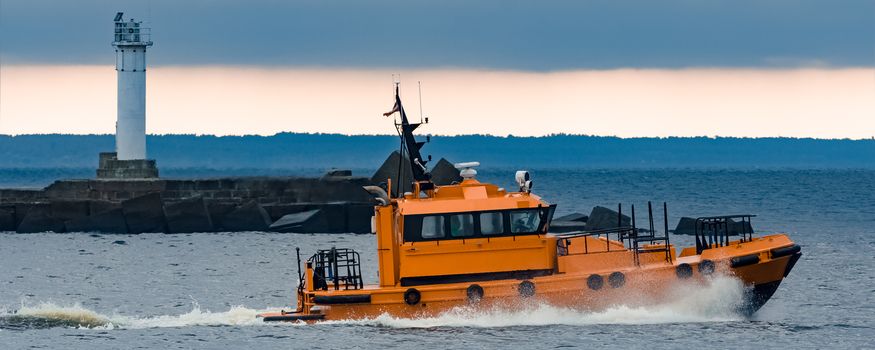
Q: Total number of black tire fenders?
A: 7